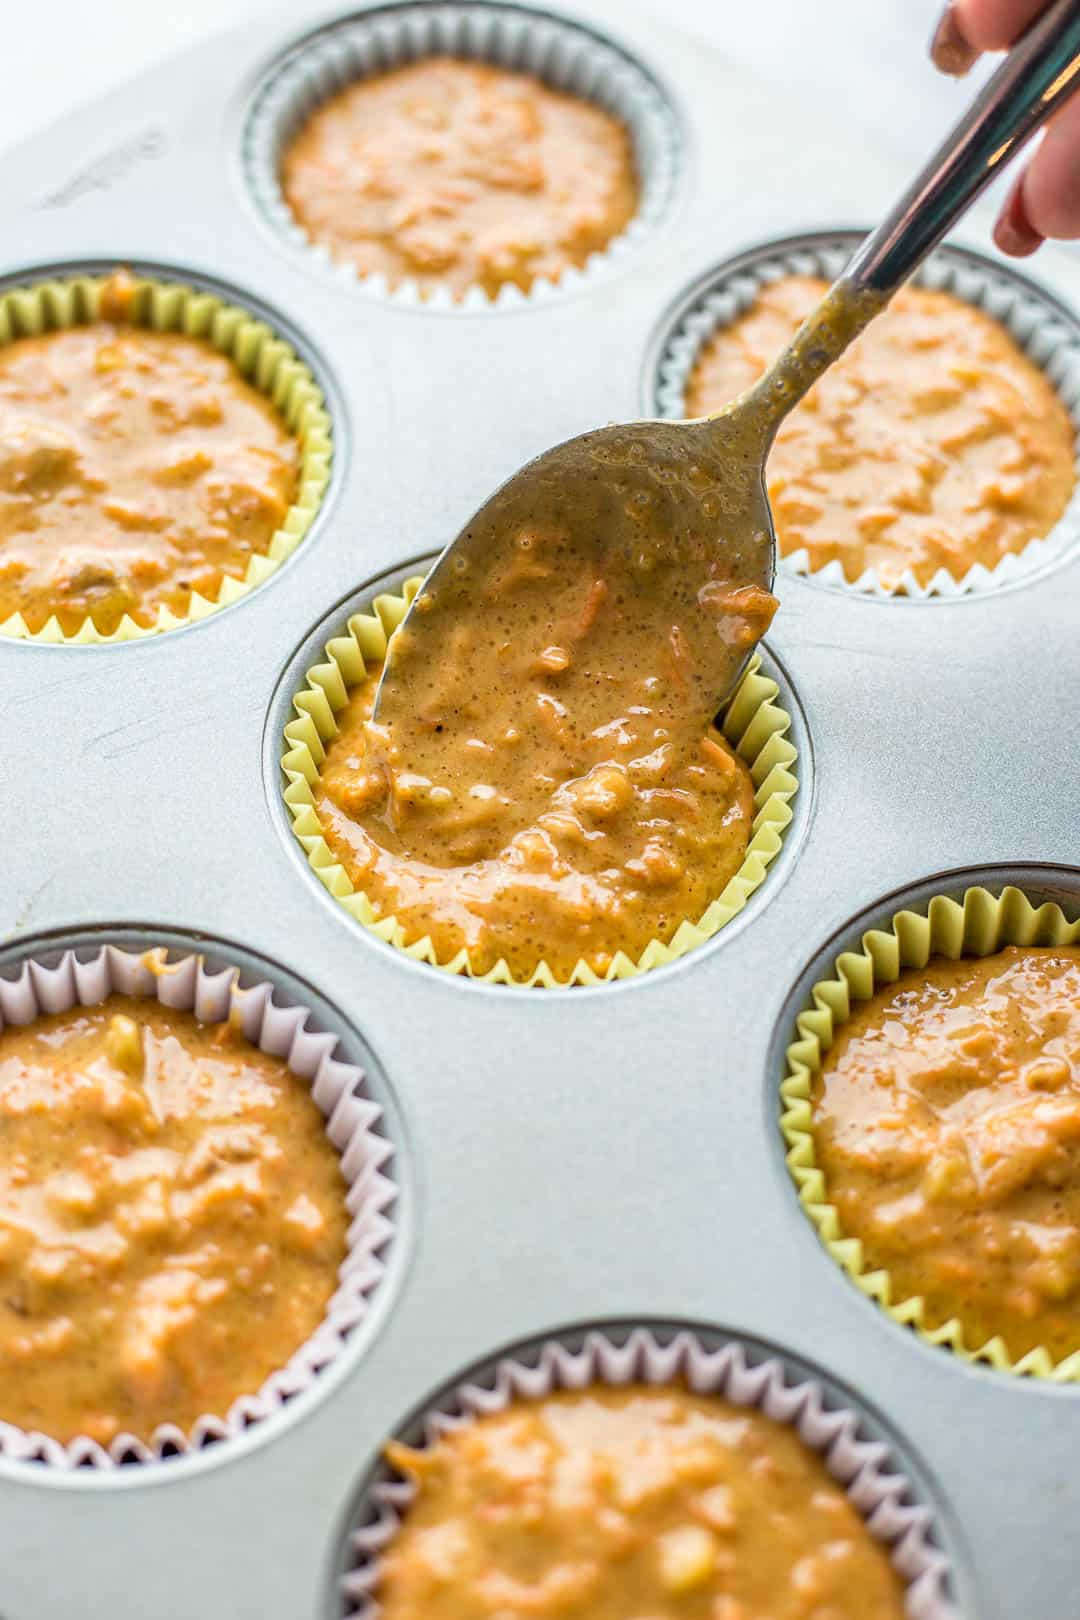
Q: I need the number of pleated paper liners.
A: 7